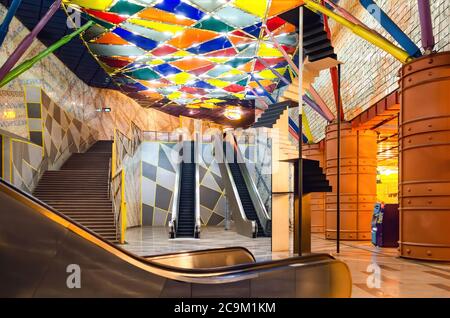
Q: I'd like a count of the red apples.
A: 0